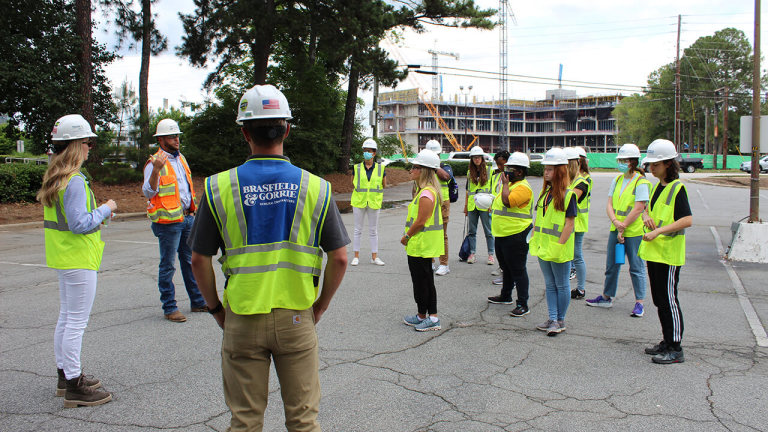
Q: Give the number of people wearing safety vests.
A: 14